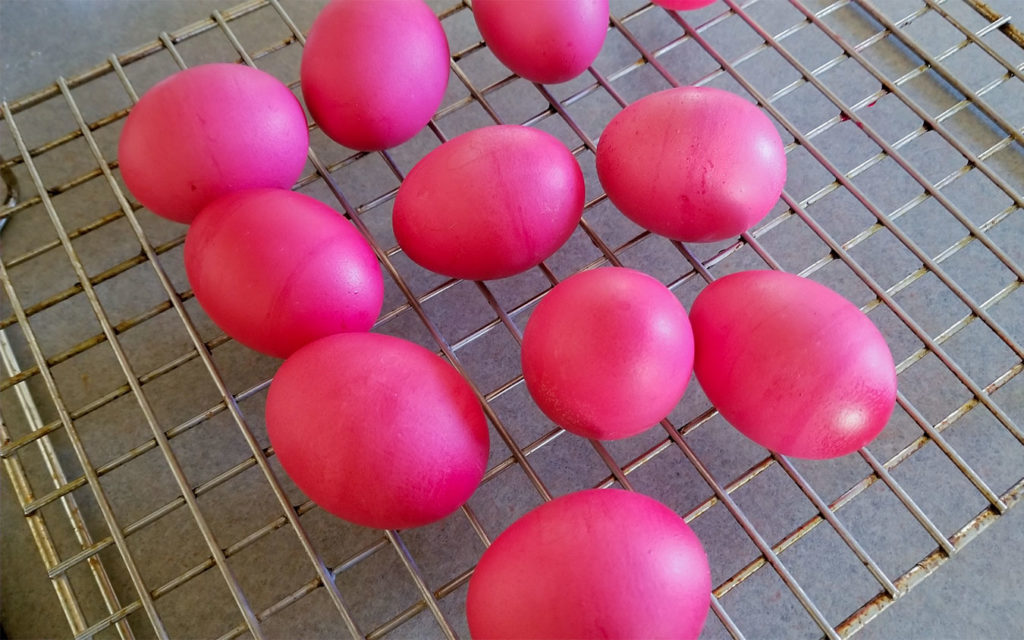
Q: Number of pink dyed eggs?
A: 11